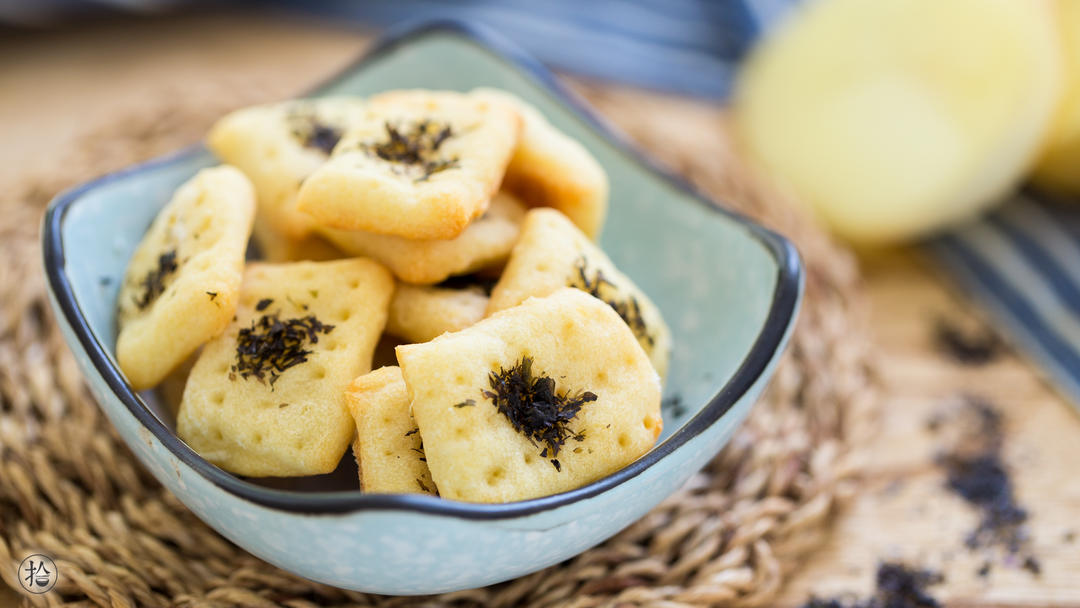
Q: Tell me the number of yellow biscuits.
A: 10